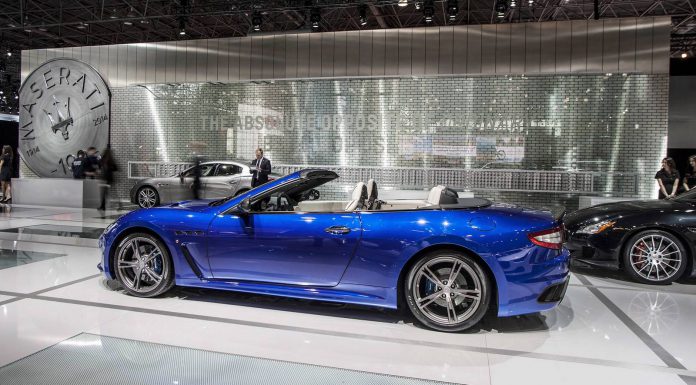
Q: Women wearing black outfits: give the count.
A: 3